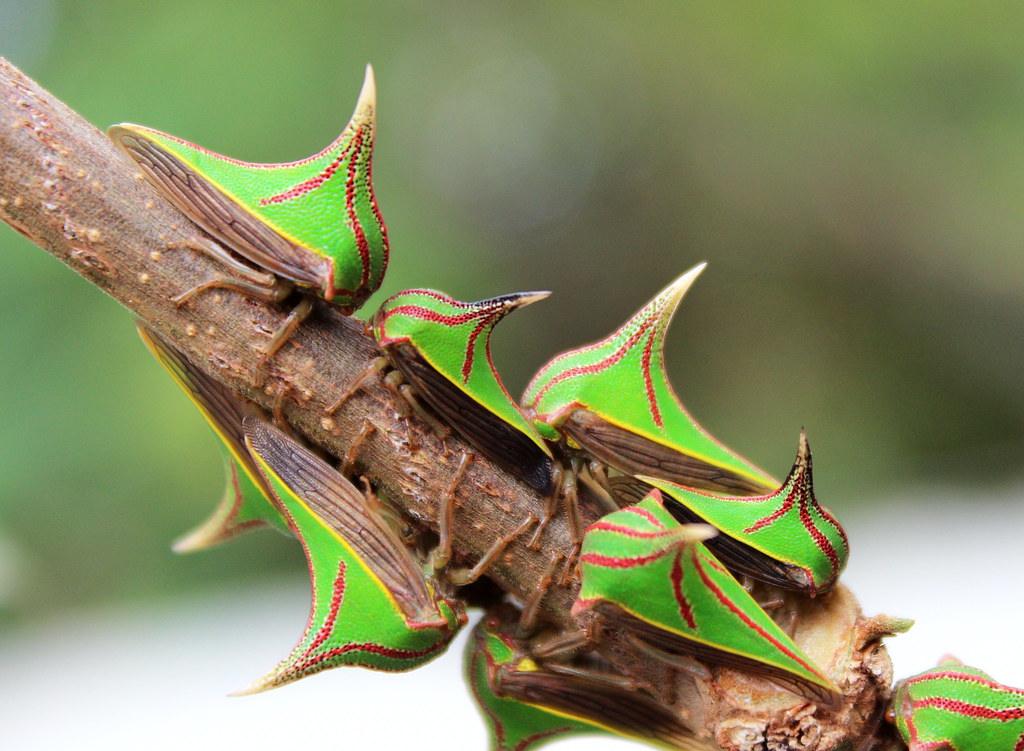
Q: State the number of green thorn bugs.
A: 9